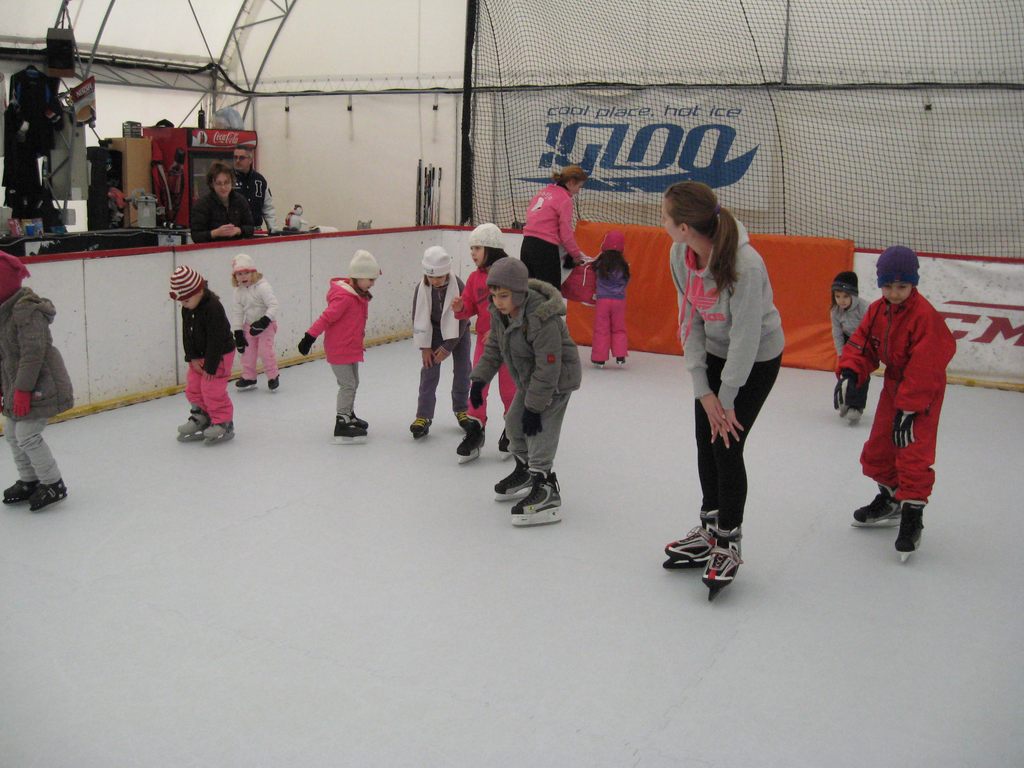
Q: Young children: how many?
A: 10